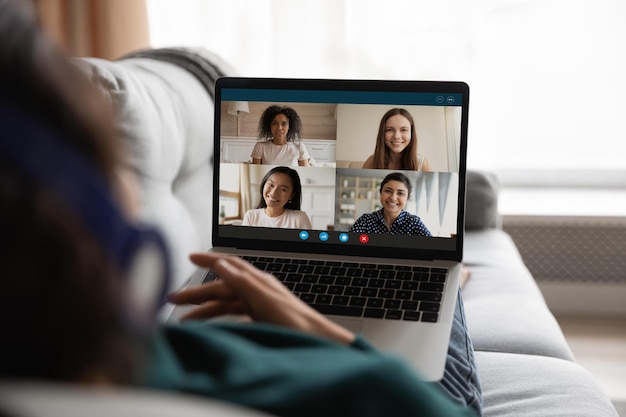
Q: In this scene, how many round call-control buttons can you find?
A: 4